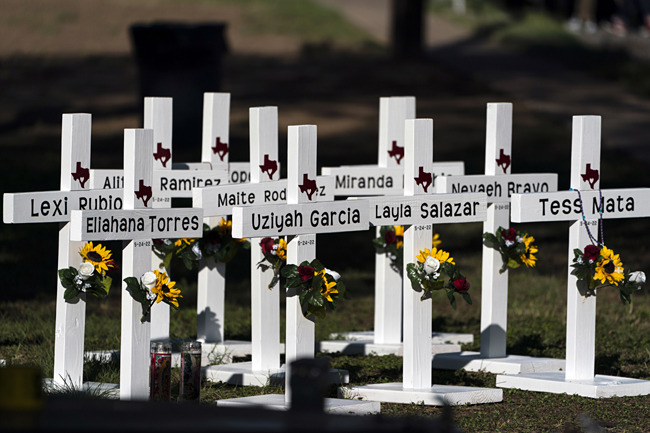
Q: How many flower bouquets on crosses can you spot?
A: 10